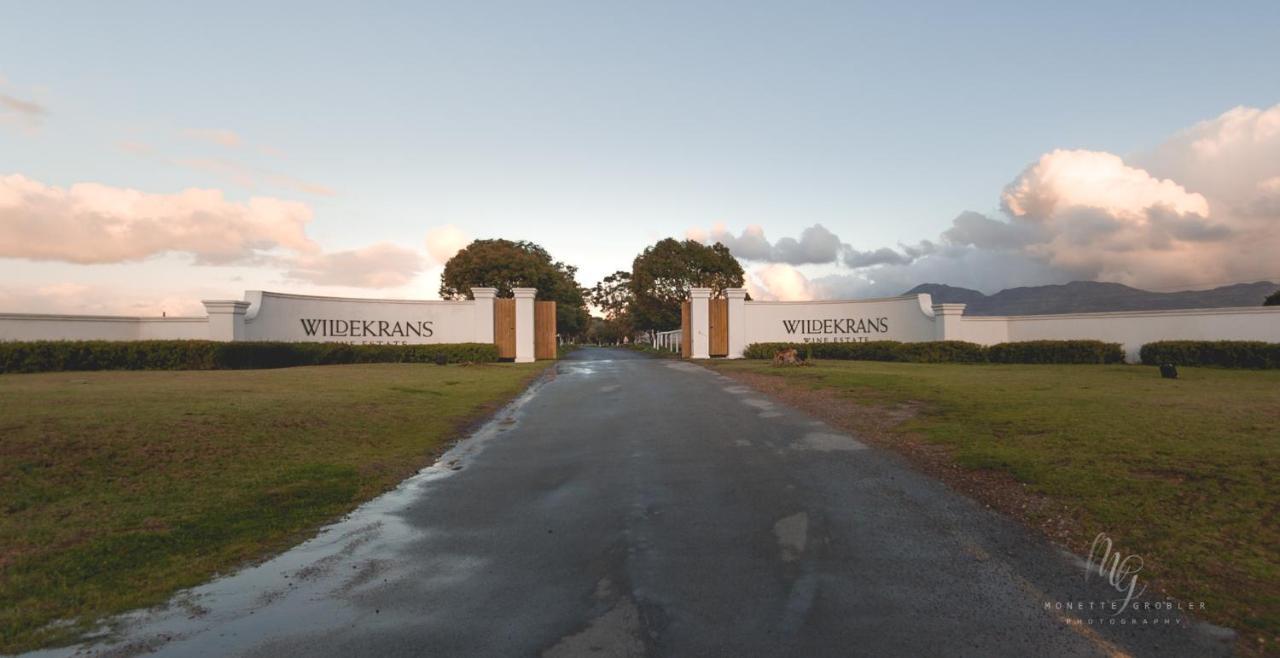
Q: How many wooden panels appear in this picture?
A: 4